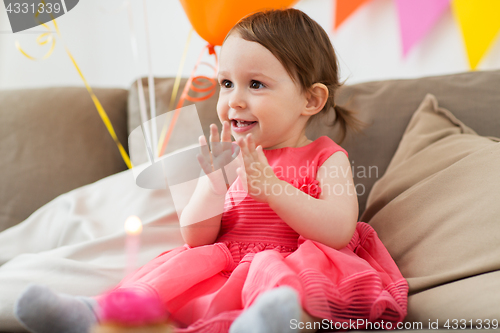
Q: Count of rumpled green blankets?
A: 0